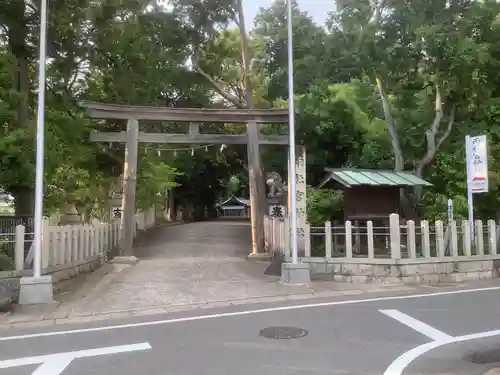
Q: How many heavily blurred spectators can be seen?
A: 0